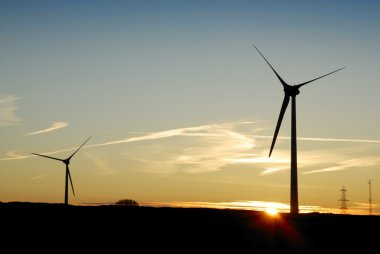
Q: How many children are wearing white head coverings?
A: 0